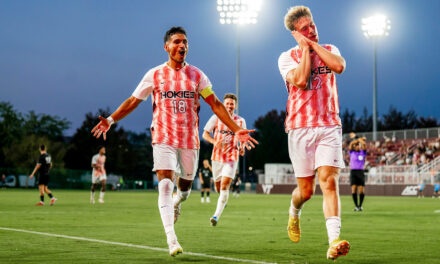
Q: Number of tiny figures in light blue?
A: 2